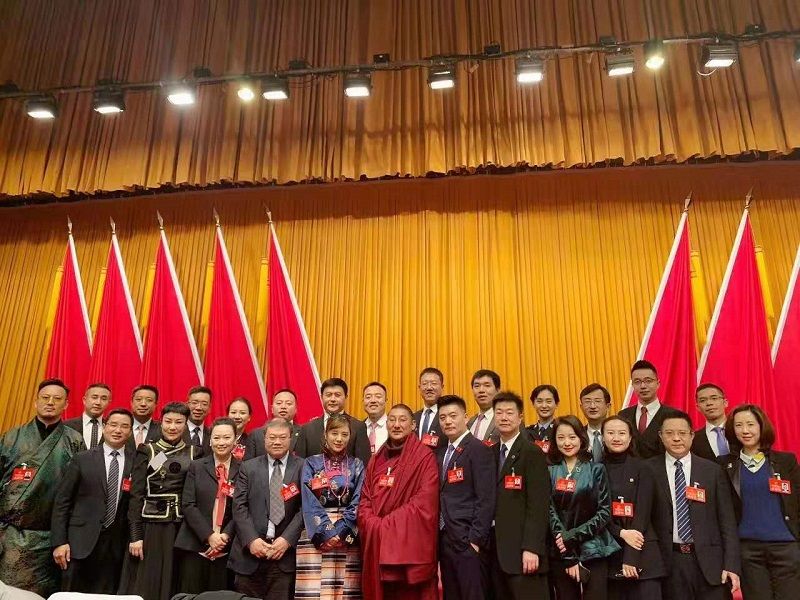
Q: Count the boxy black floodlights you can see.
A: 9